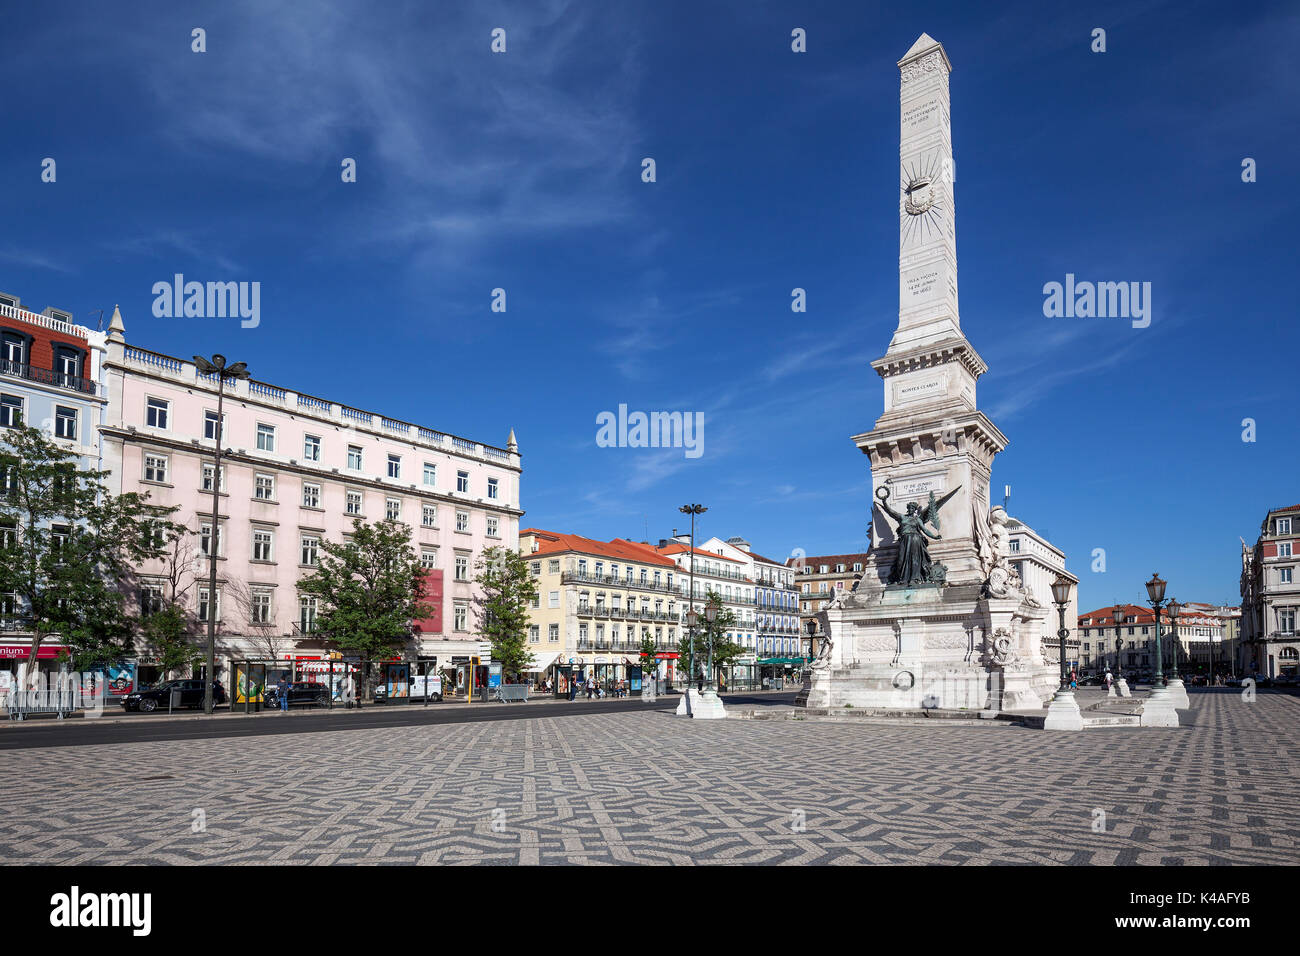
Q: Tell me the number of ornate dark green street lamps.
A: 7